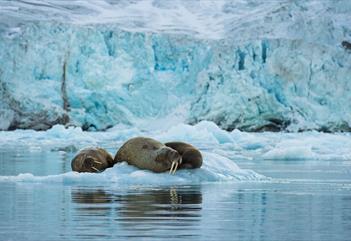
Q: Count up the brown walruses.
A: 3